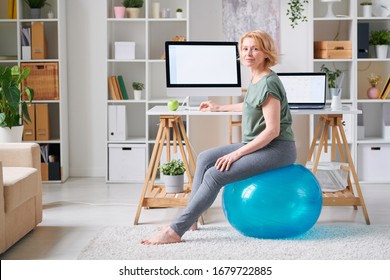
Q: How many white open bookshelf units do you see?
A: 3